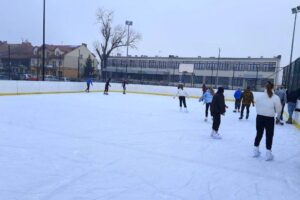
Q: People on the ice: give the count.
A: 12